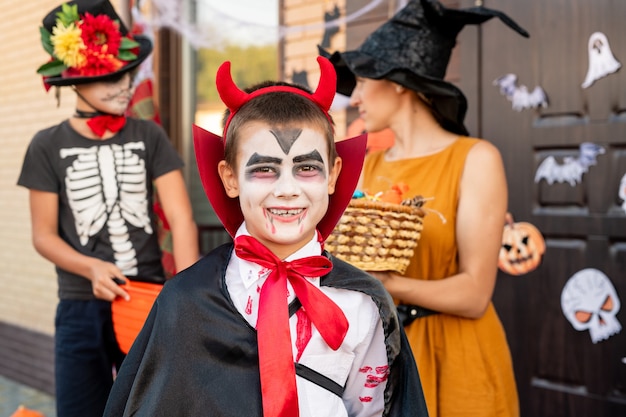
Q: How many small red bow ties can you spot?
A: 1